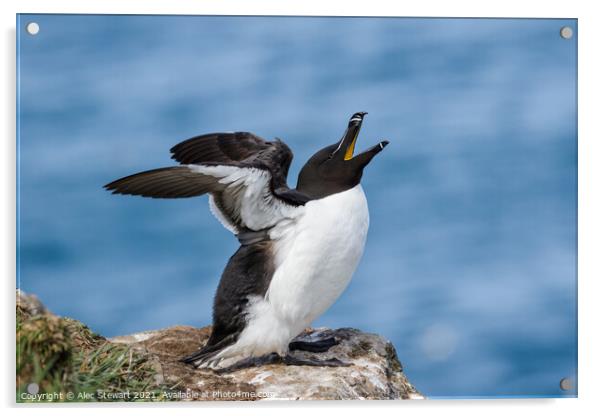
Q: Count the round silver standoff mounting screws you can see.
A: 4